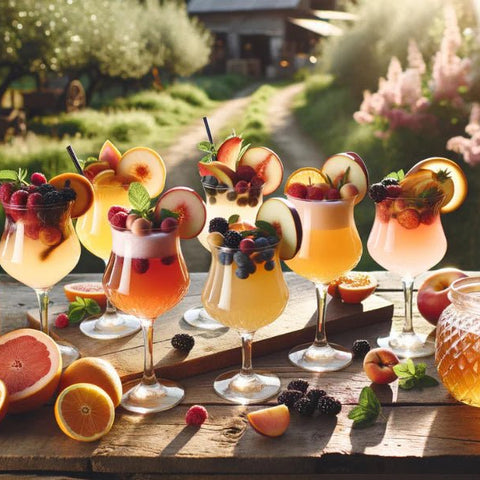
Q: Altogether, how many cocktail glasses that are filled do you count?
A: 7